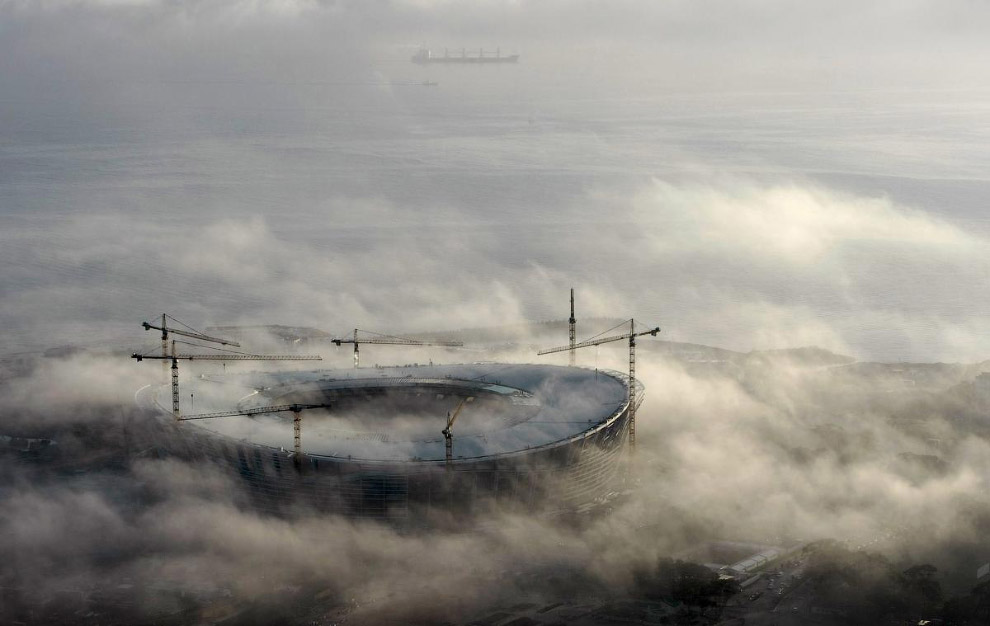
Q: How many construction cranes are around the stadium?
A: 7